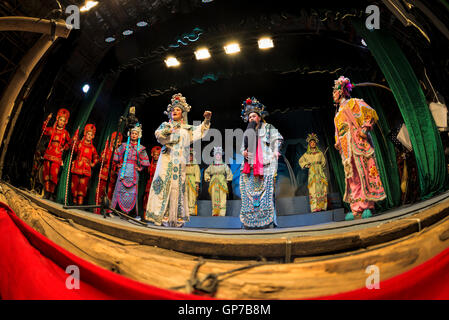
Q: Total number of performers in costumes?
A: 11